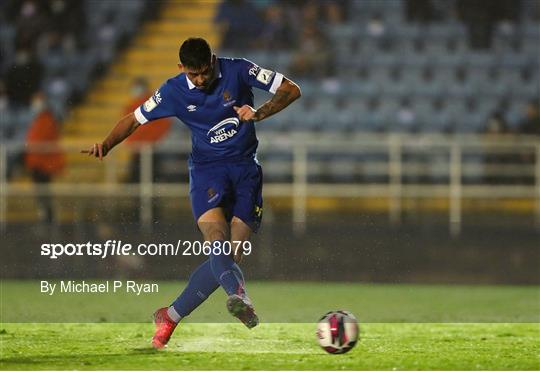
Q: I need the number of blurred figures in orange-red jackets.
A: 2